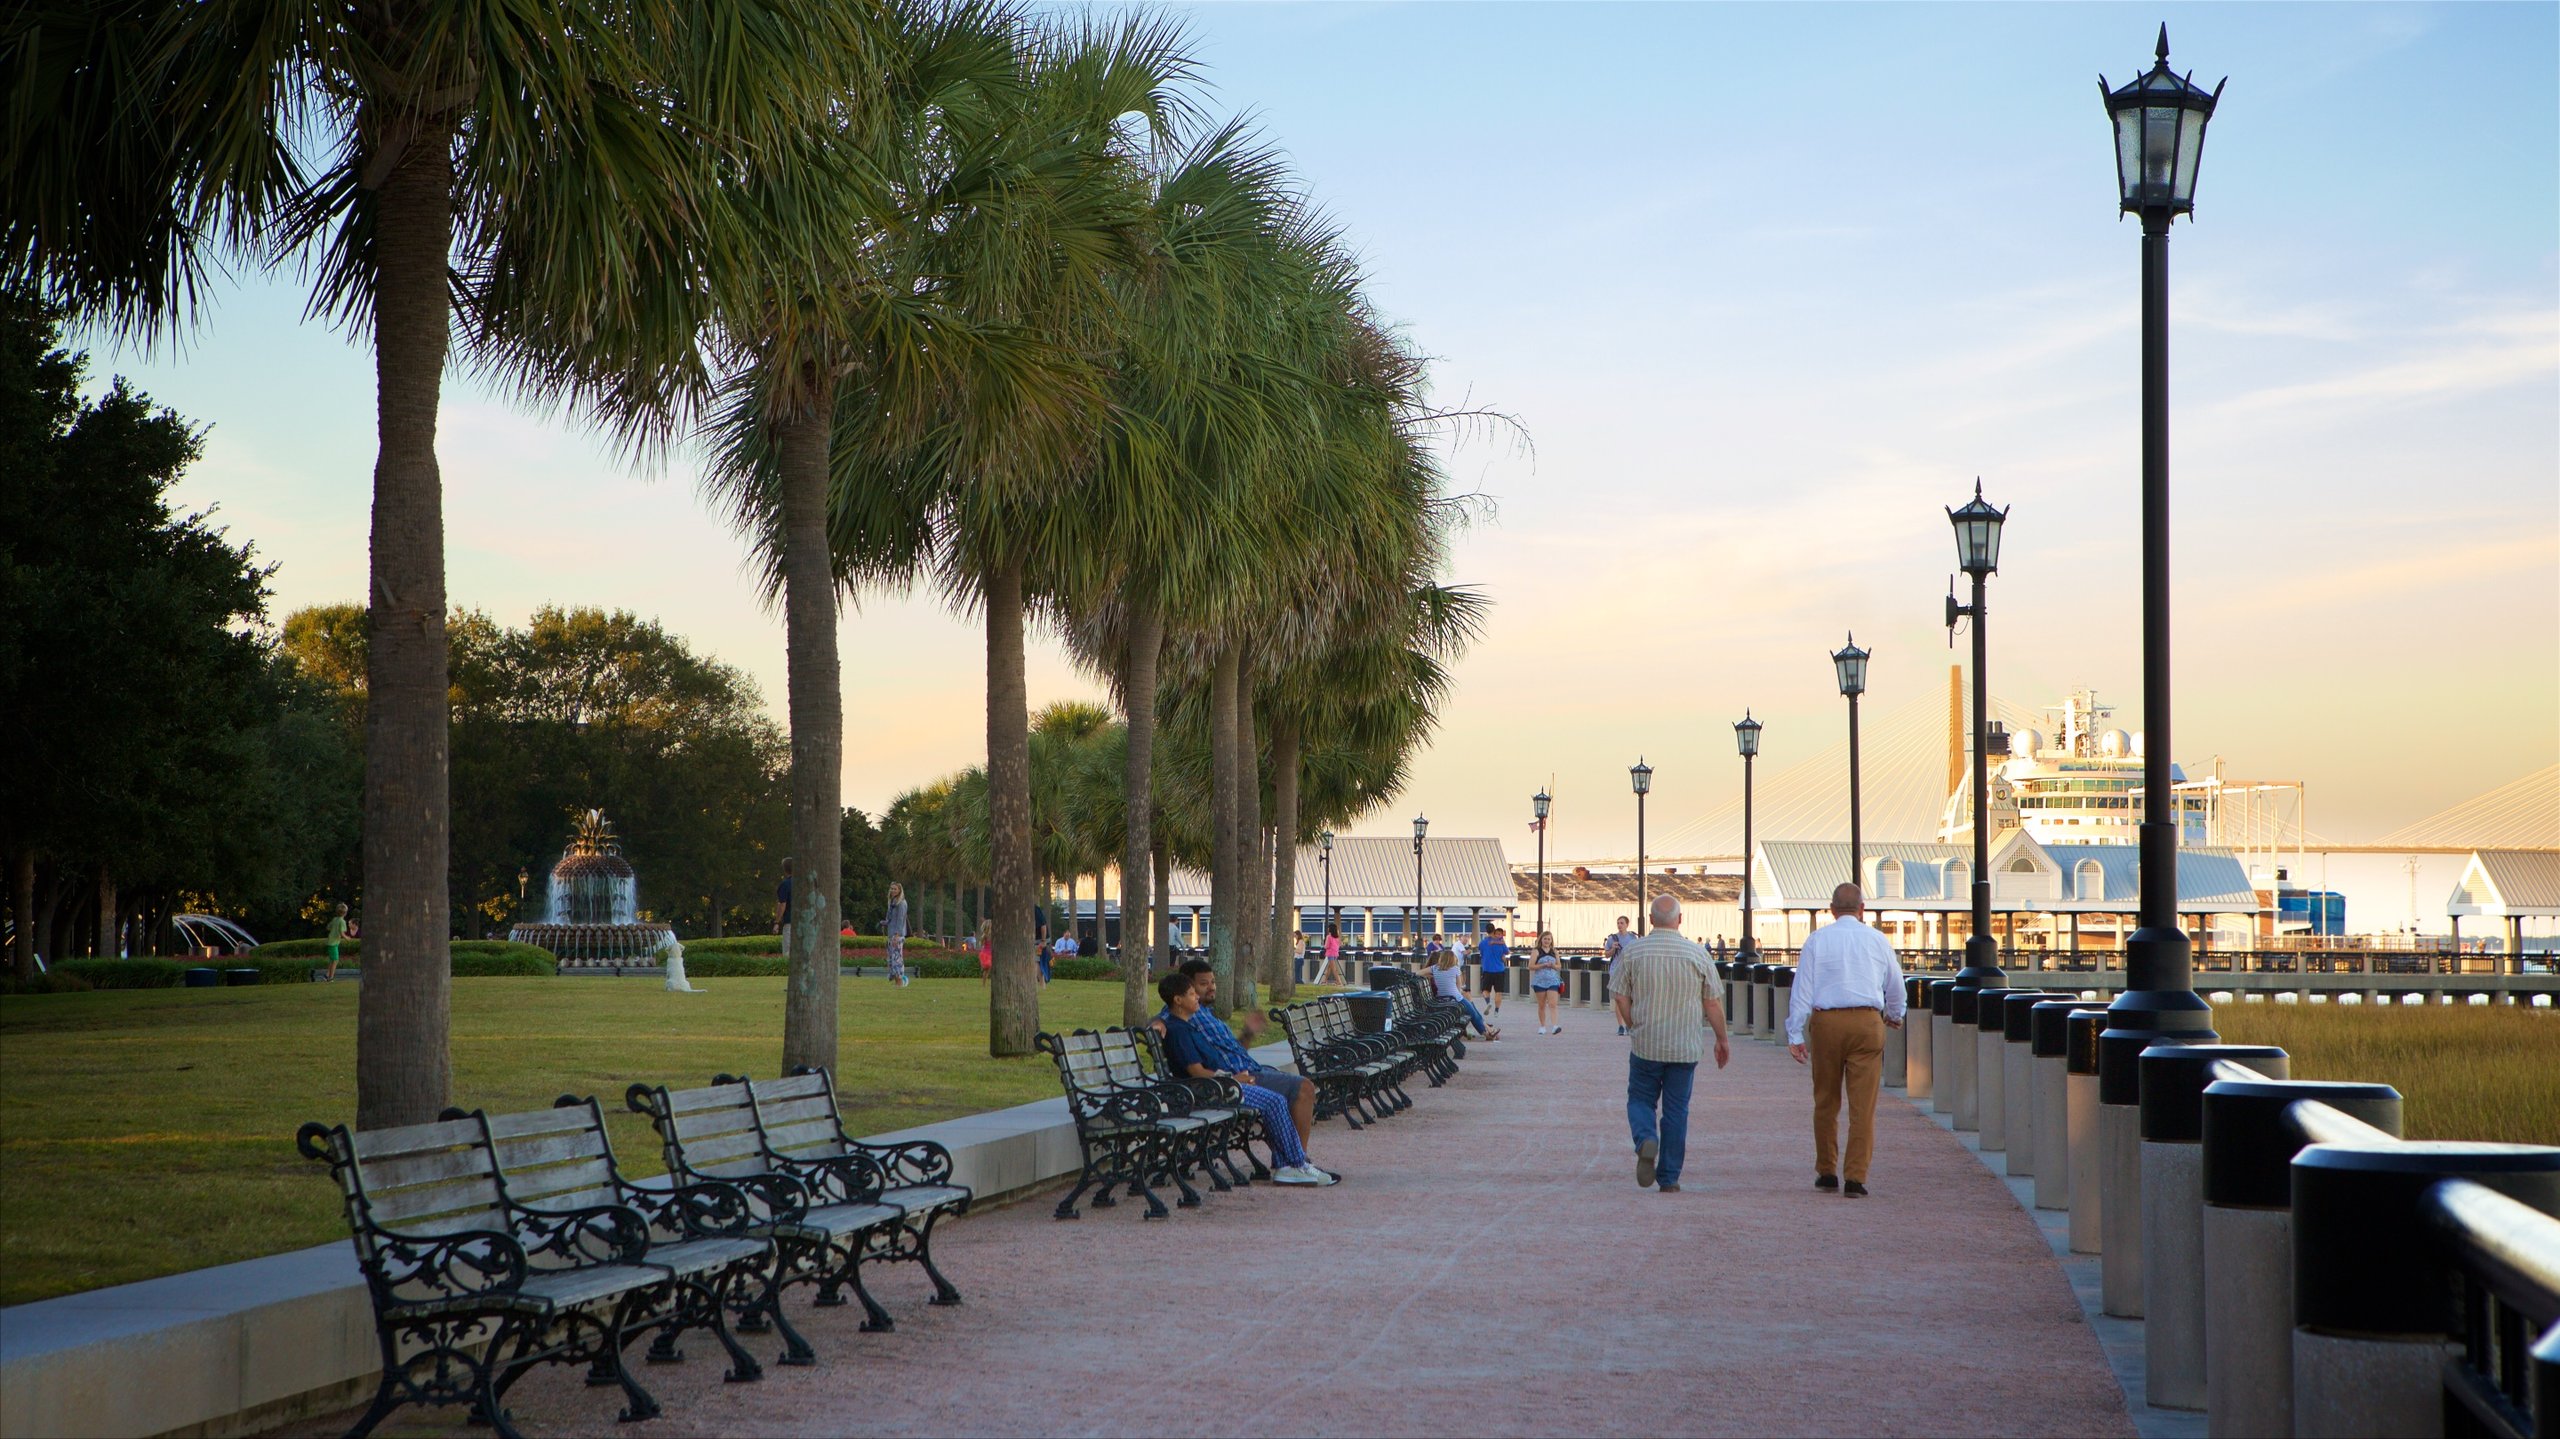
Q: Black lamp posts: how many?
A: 8